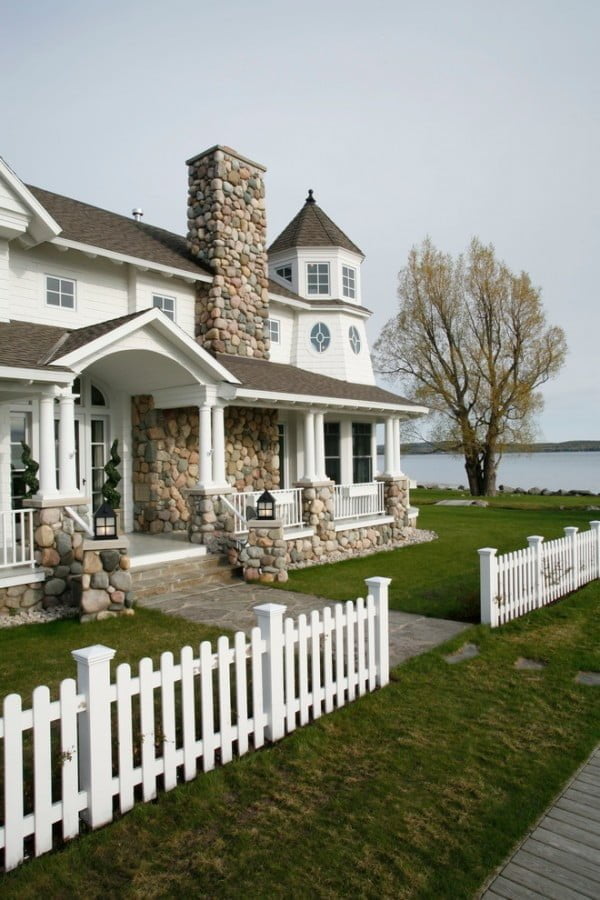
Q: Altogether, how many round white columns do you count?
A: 8